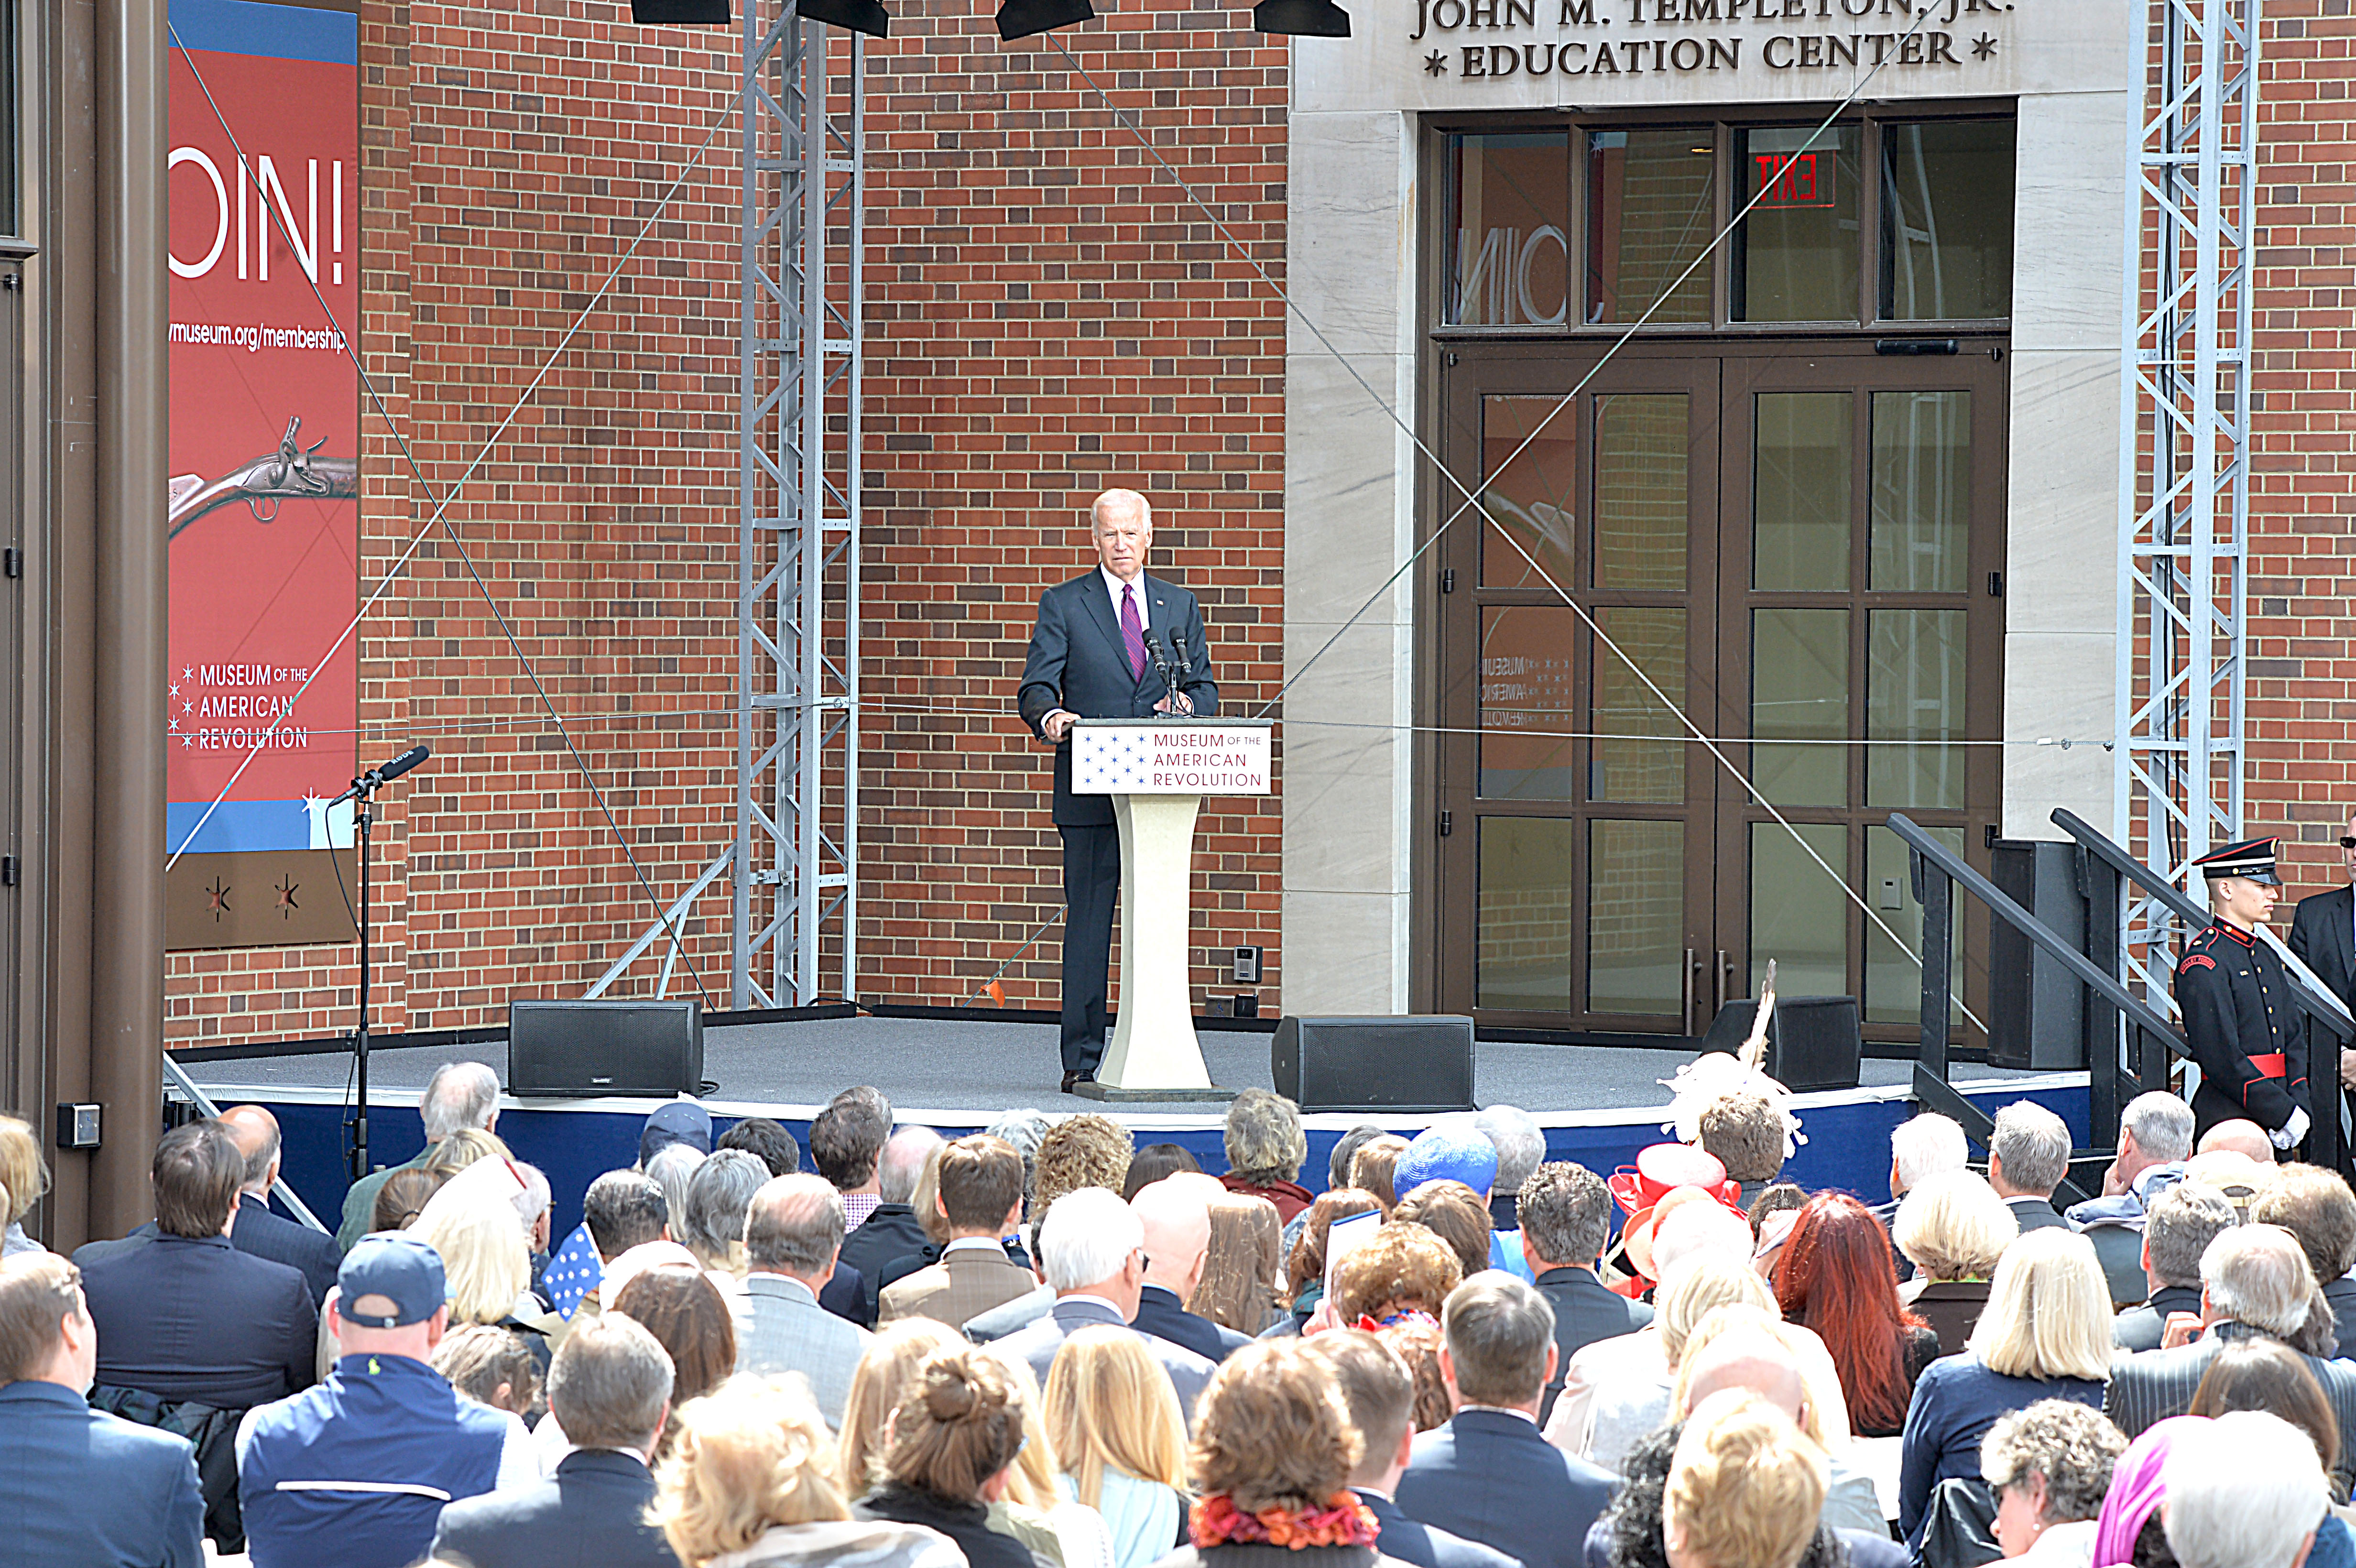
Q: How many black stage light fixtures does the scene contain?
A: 4